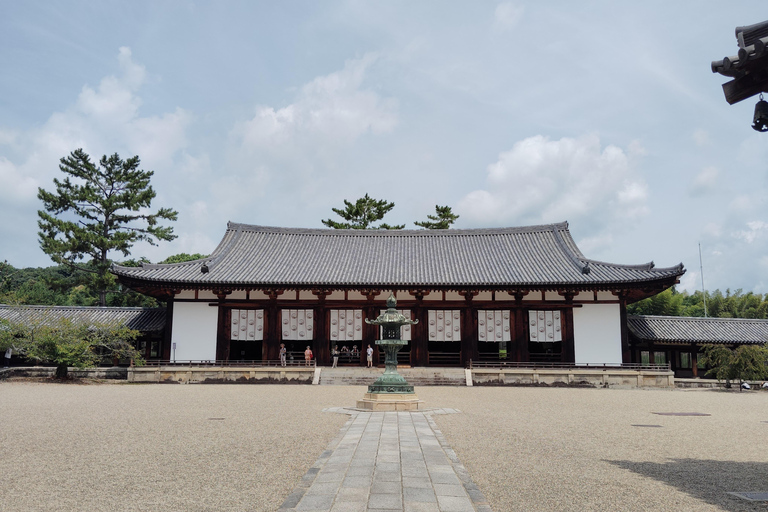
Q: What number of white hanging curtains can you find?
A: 7